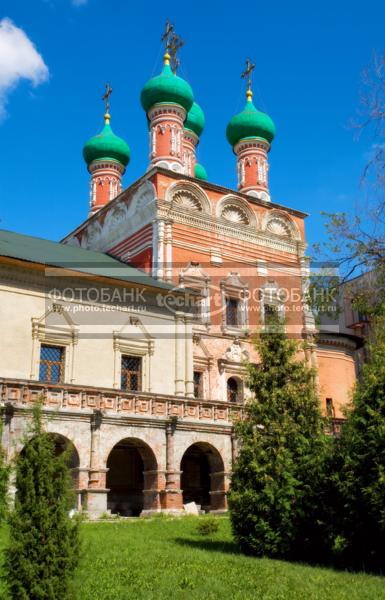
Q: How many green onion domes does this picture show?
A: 5